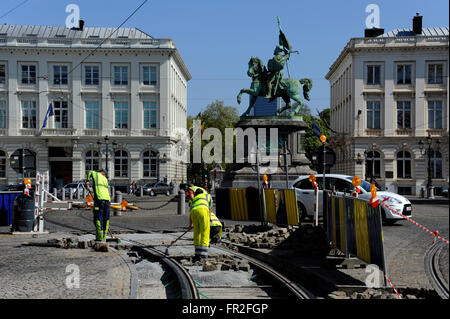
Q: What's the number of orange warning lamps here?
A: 8